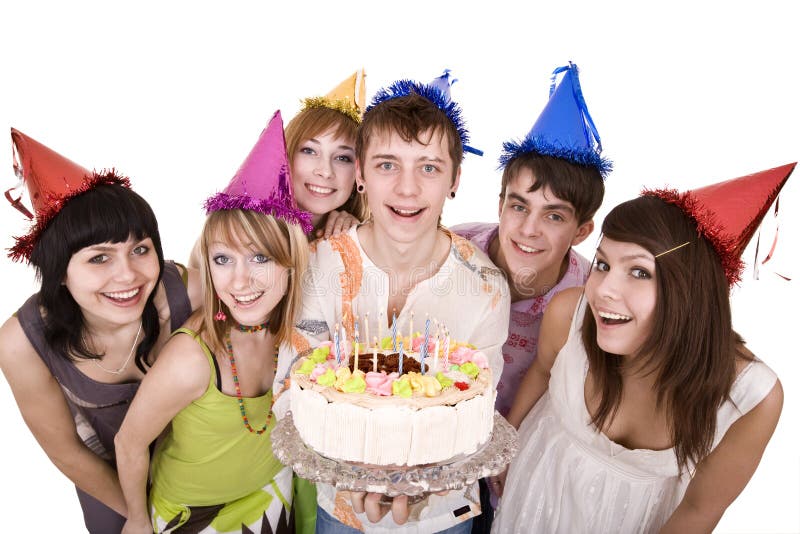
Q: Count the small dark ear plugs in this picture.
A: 2